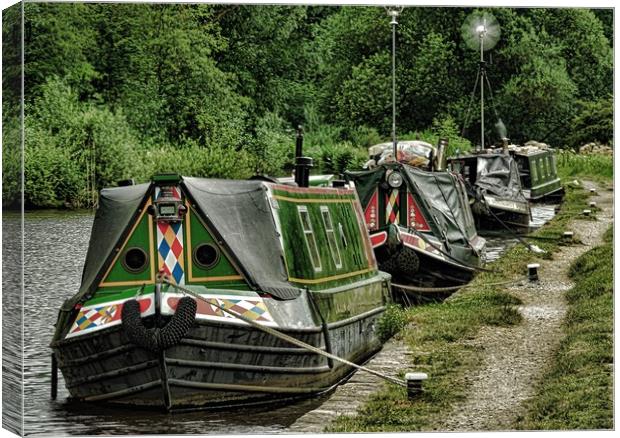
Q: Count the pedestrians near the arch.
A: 0